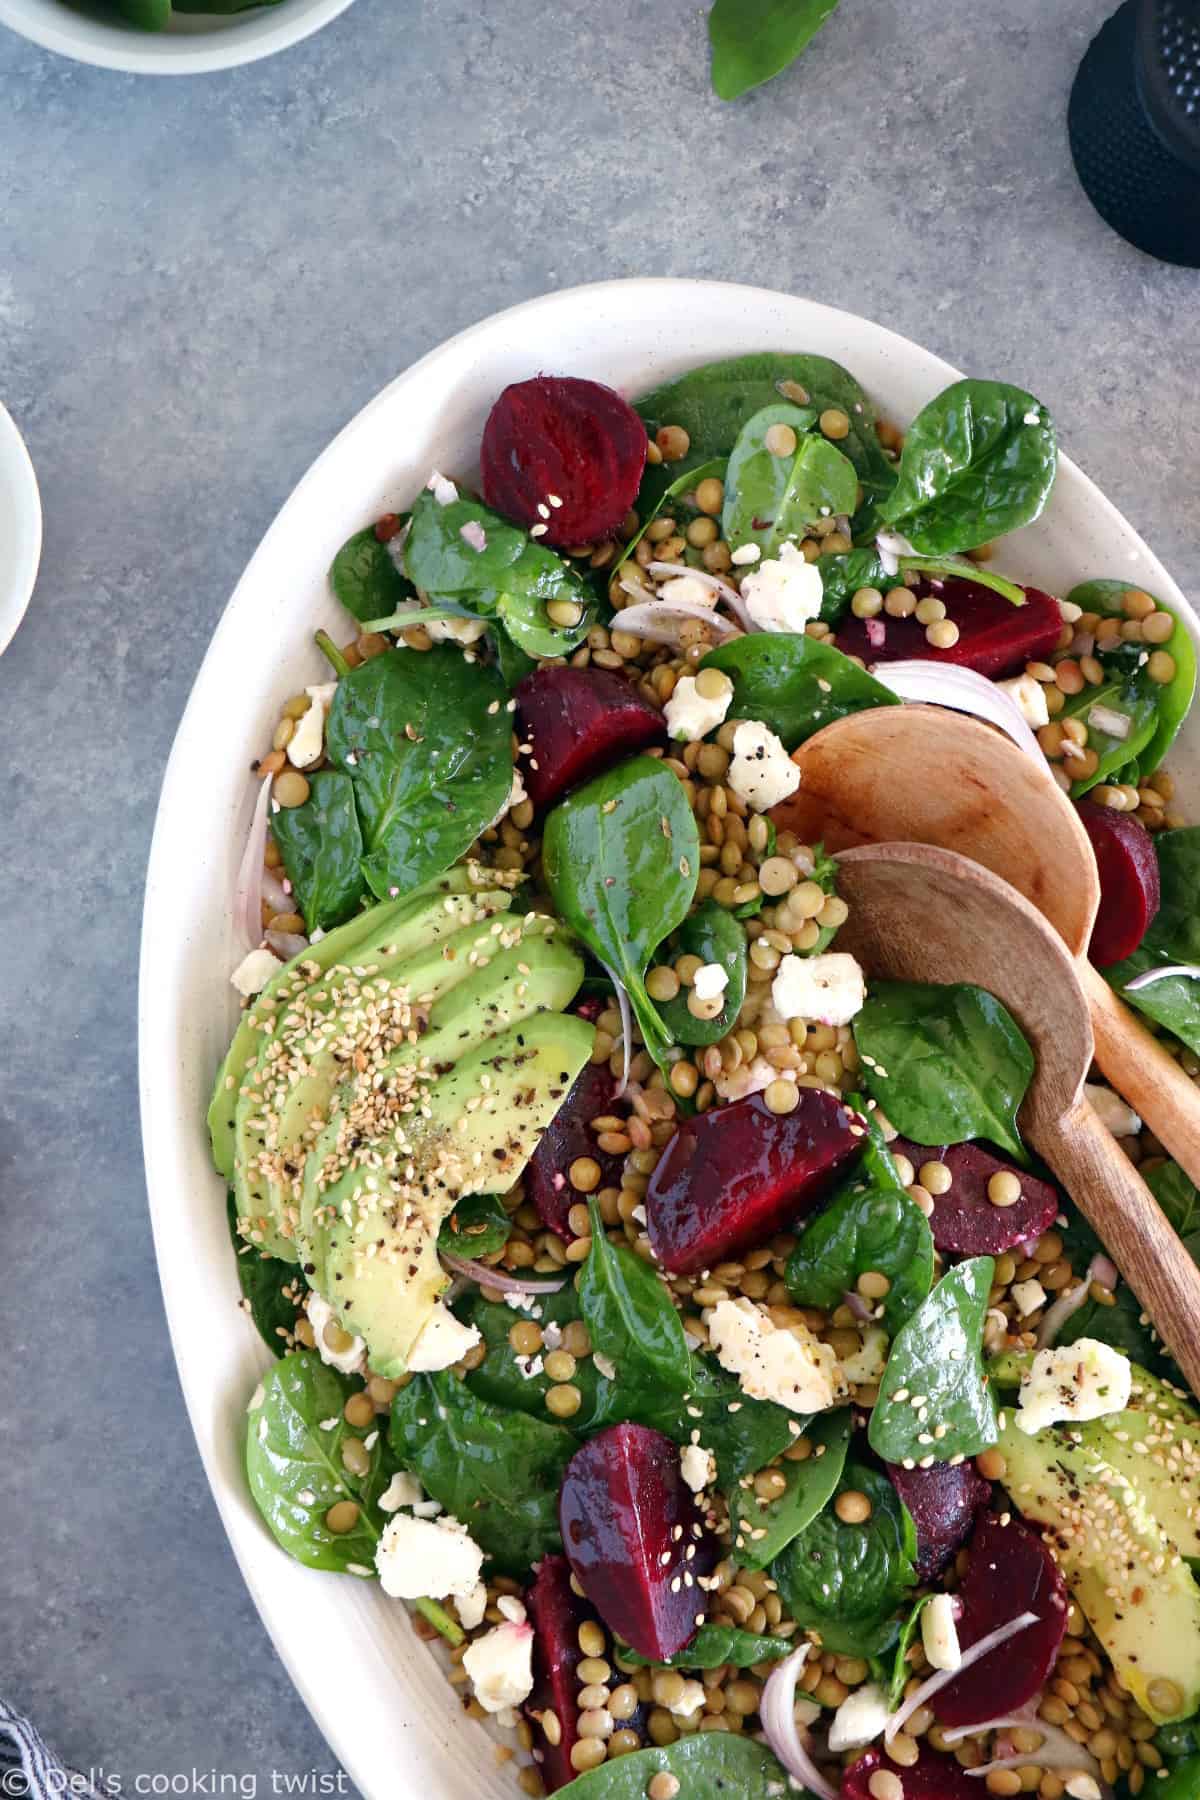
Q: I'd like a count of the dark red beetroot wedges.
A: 12